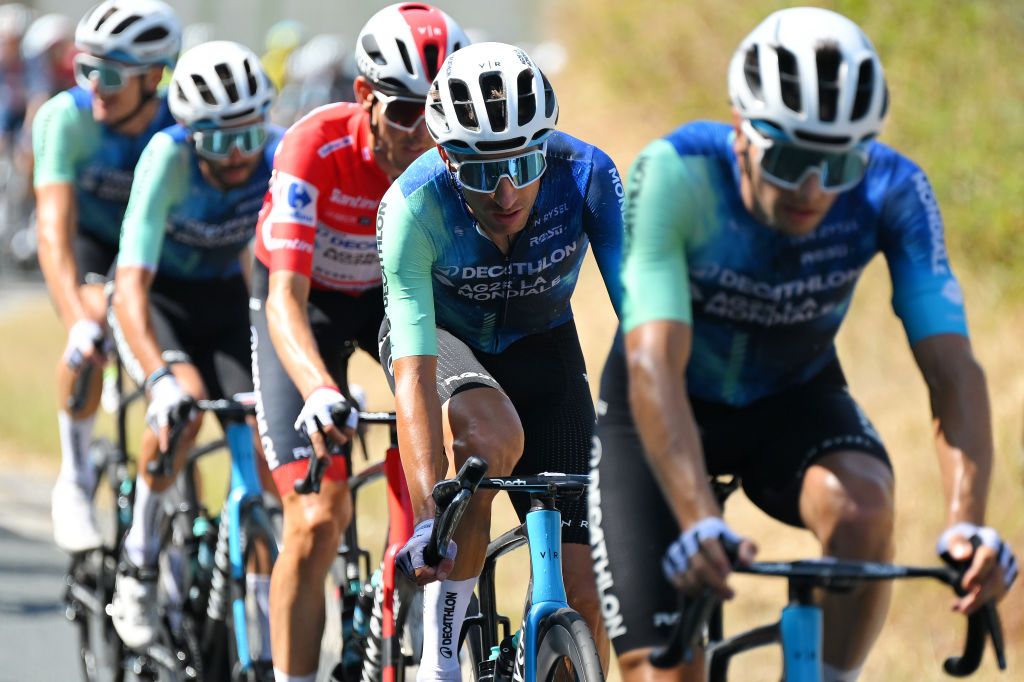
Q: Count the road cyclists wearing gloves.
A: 5